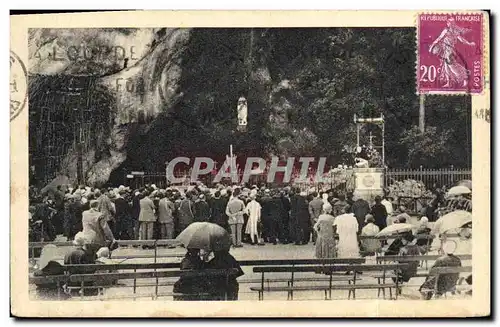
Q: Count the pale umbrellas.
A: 3